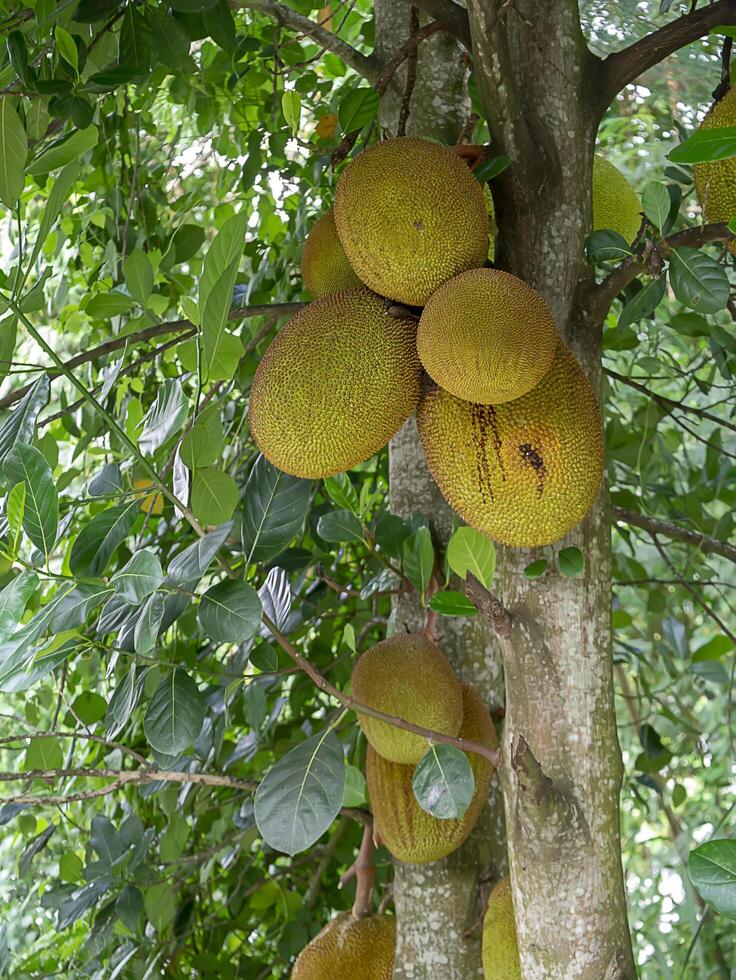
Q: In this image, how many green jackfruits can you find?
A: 11